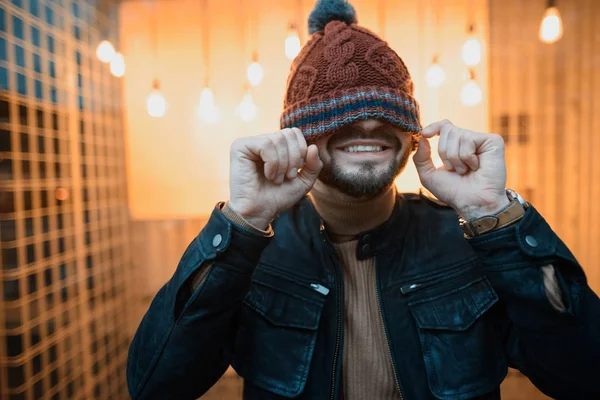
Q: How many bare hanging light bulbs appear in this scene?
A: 11